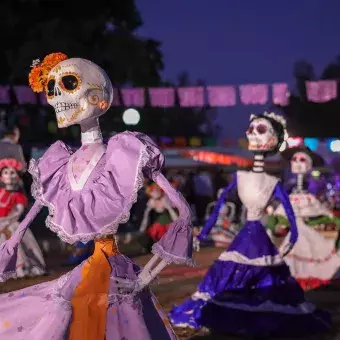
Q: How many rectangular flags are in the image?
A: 11